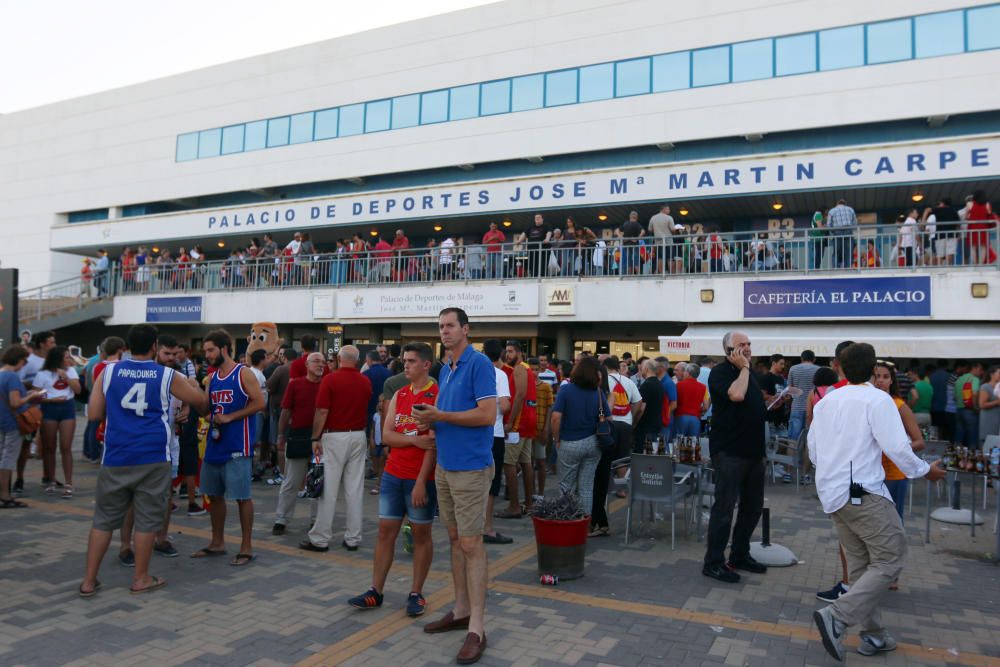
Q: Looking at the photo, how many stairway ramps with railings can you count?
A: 1